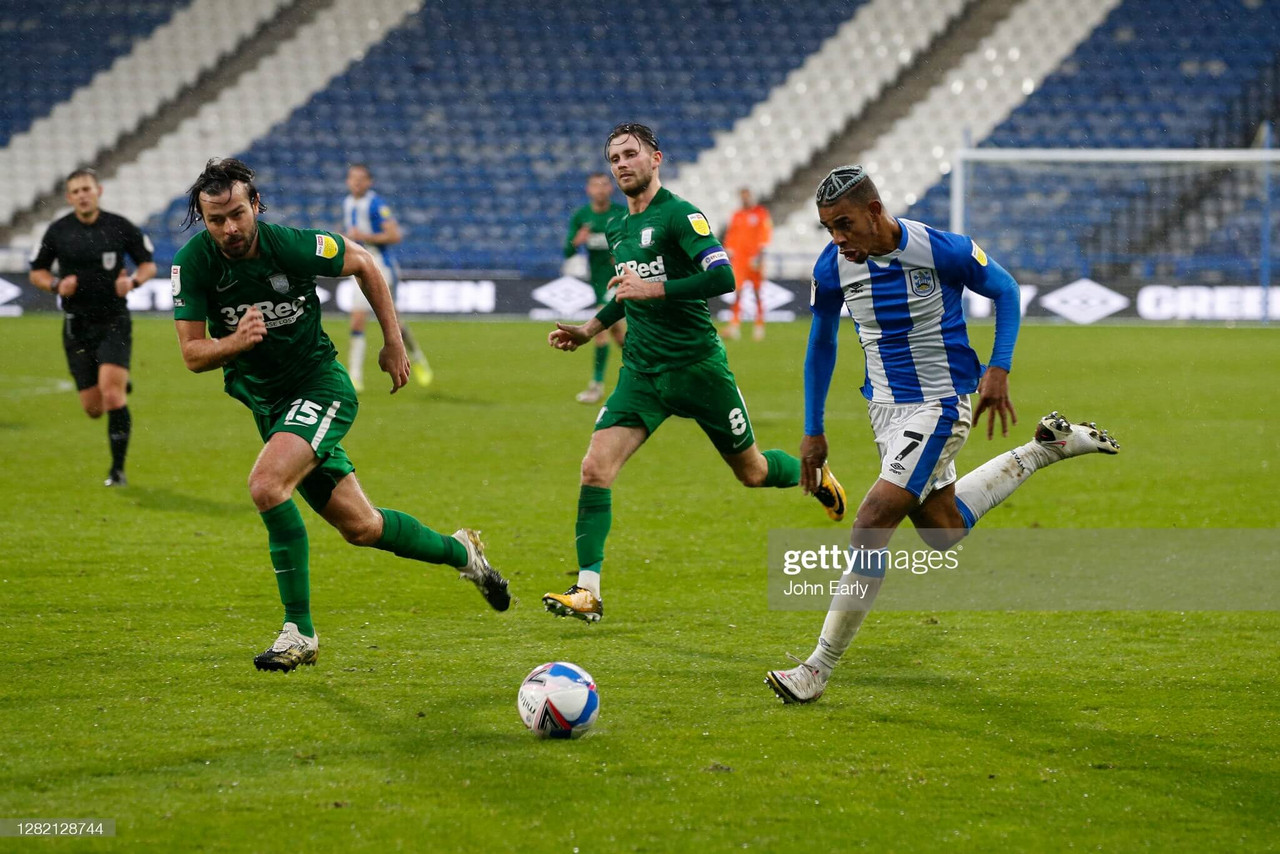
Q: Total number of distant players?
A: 3